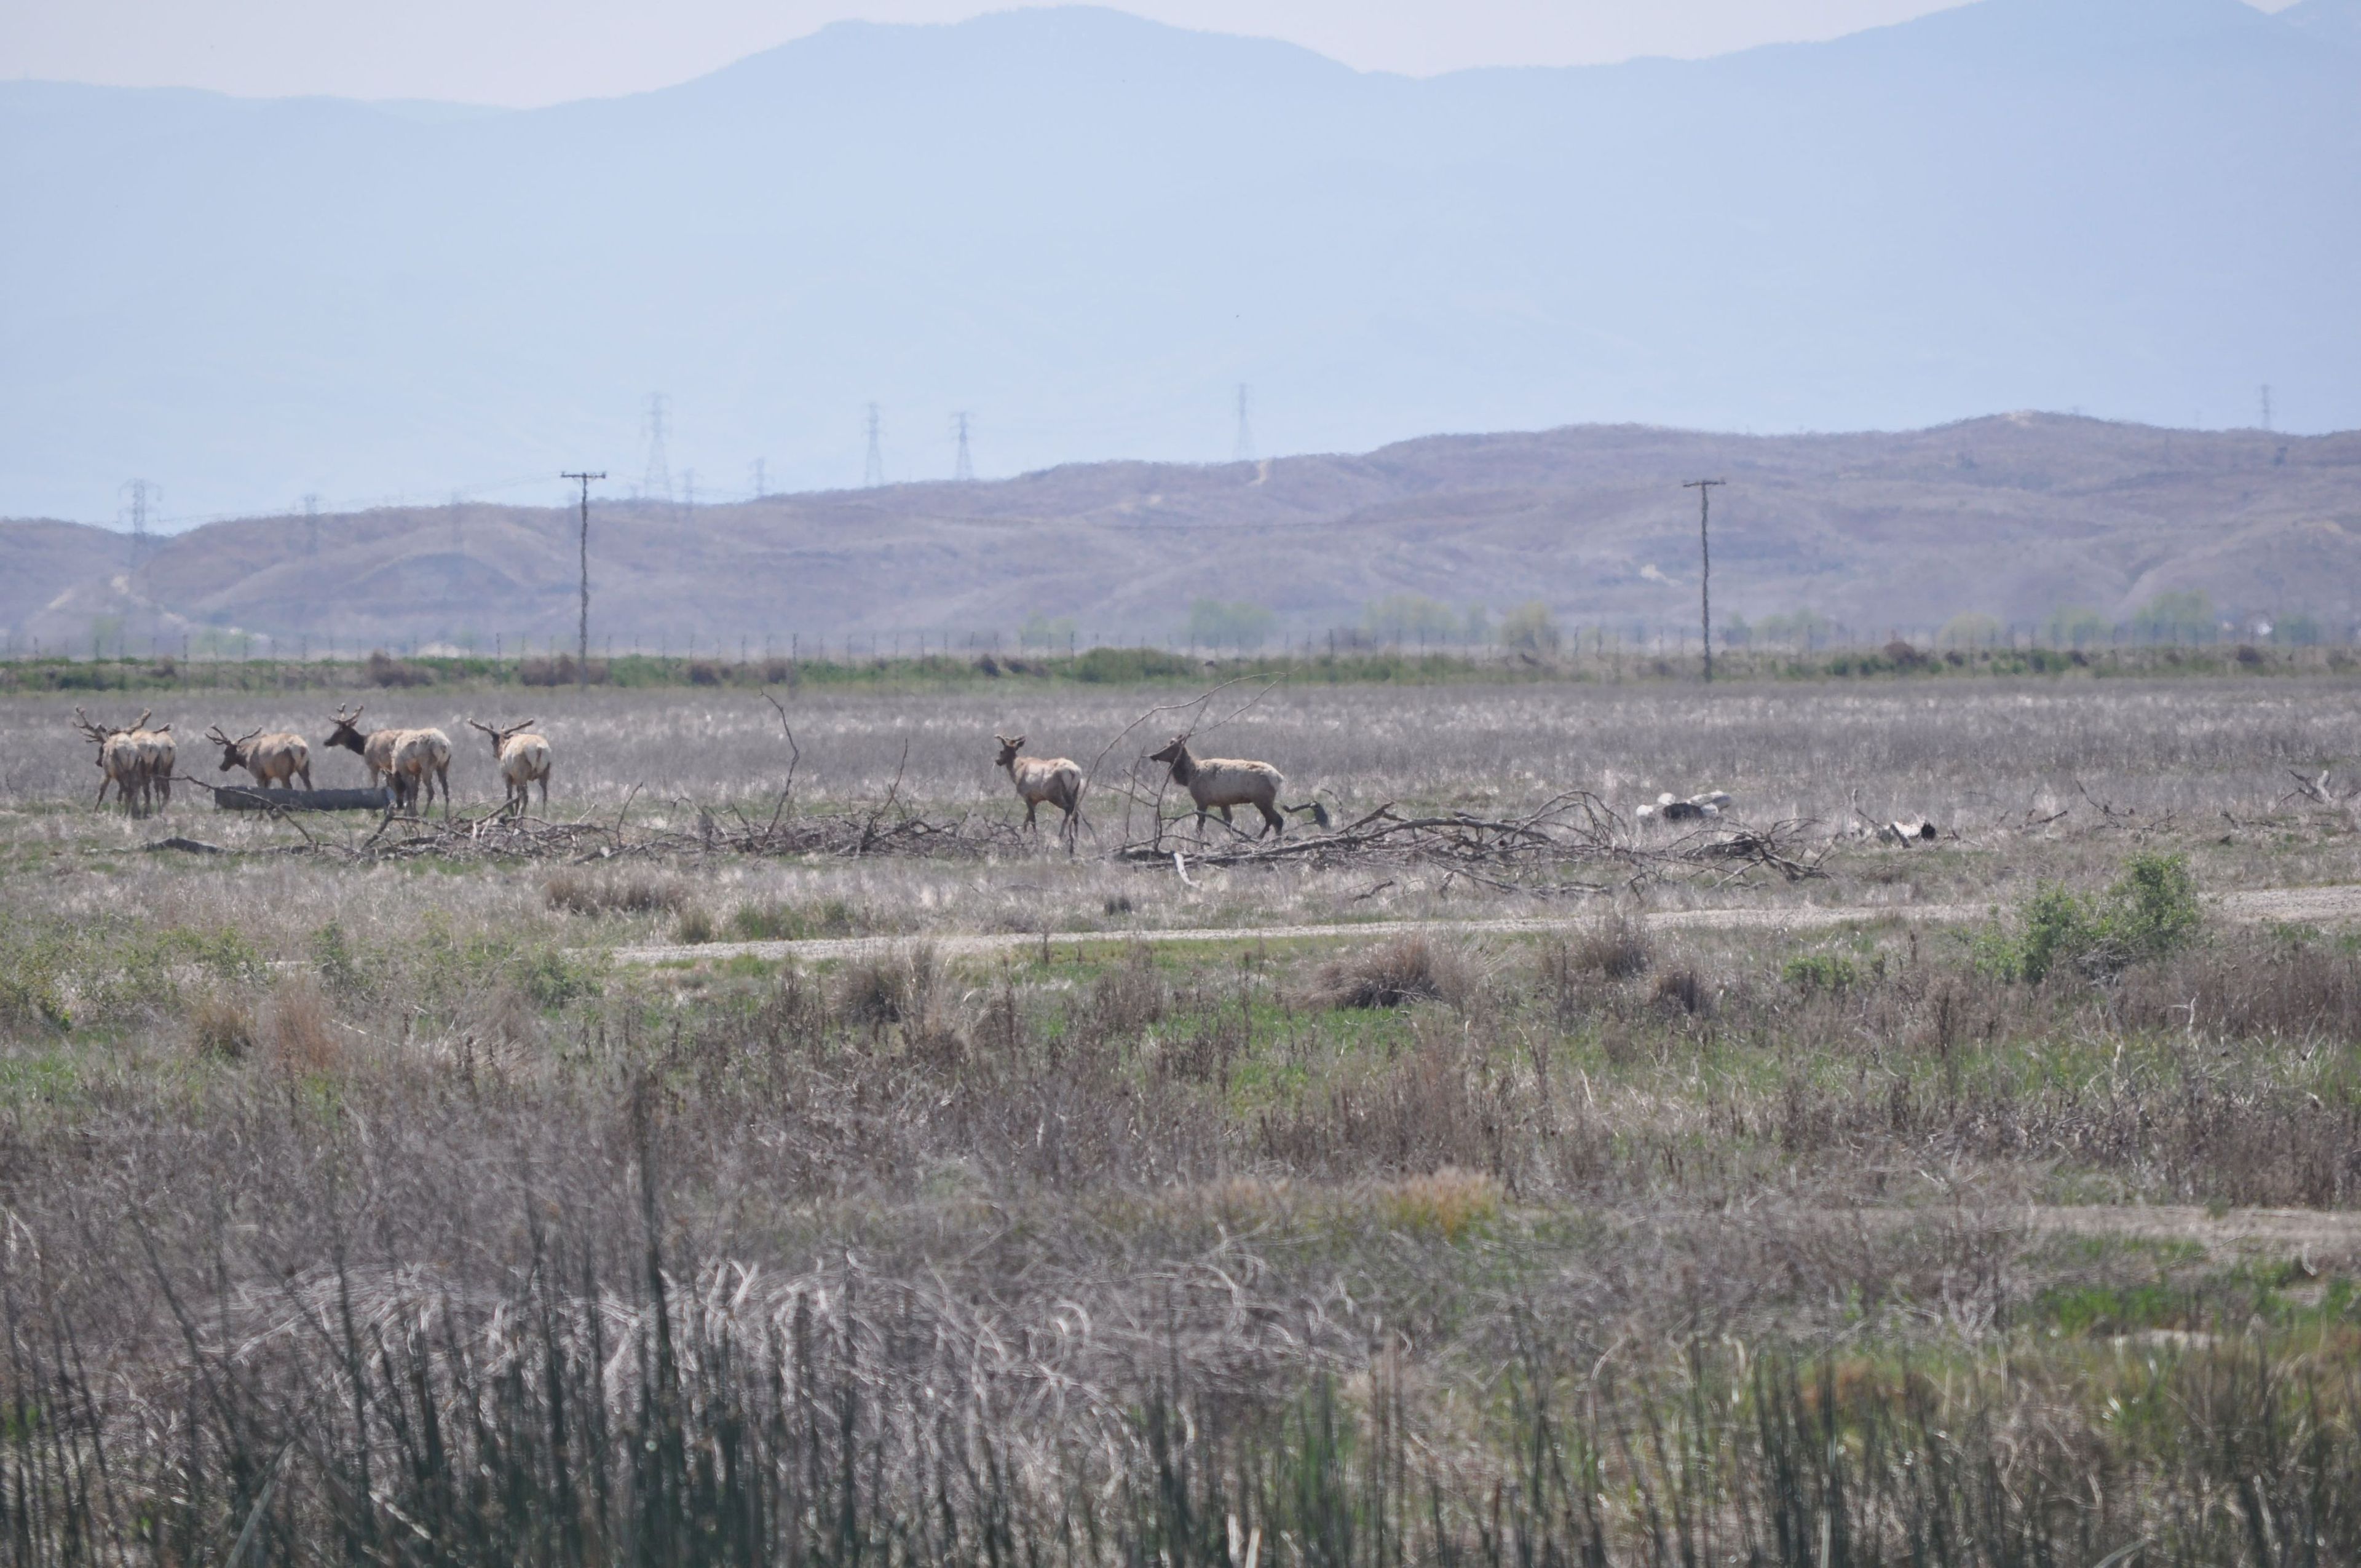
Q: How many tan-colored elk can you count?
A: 9